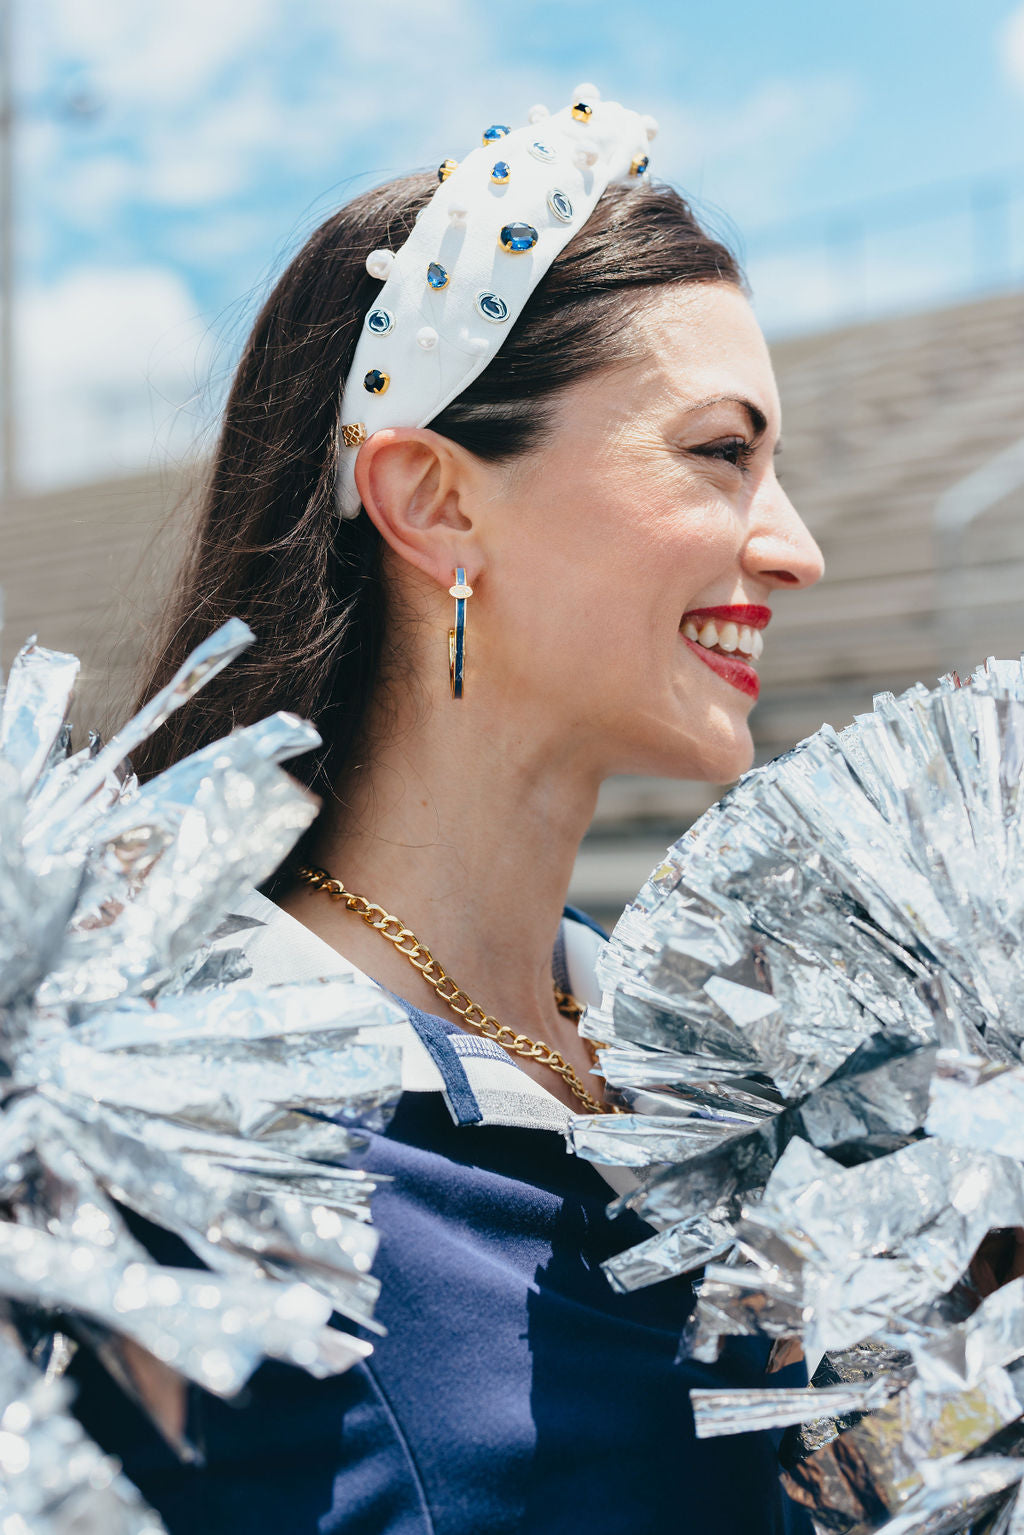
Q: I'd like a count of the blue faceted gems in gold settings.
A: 8